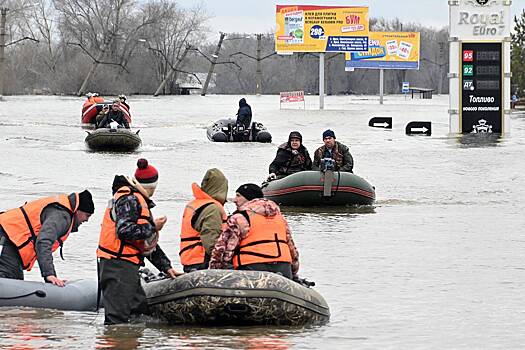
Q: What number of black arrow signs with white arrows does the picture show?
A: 2